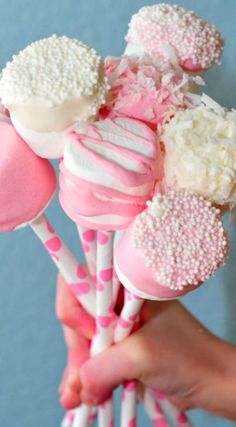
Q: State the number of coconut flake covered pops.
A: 2